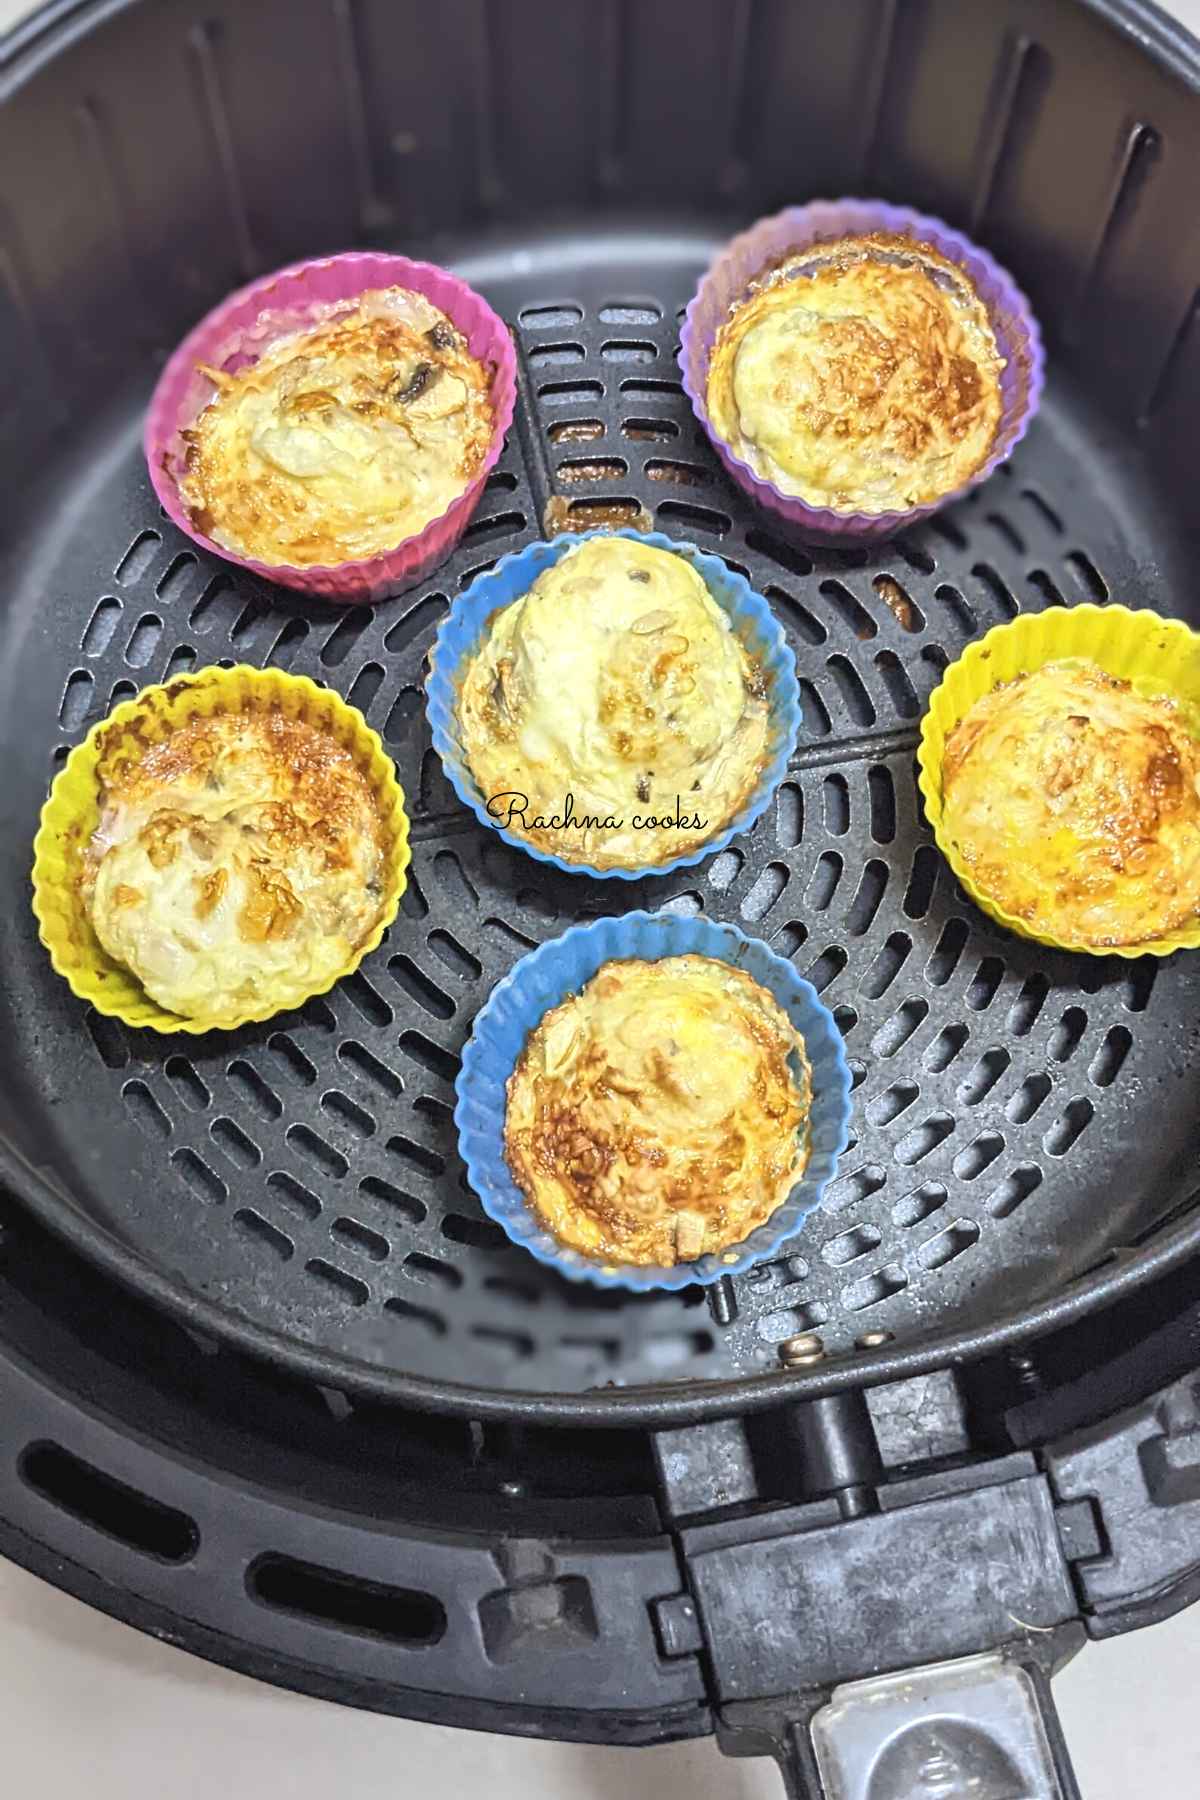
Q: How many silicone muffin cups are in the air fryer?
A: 6